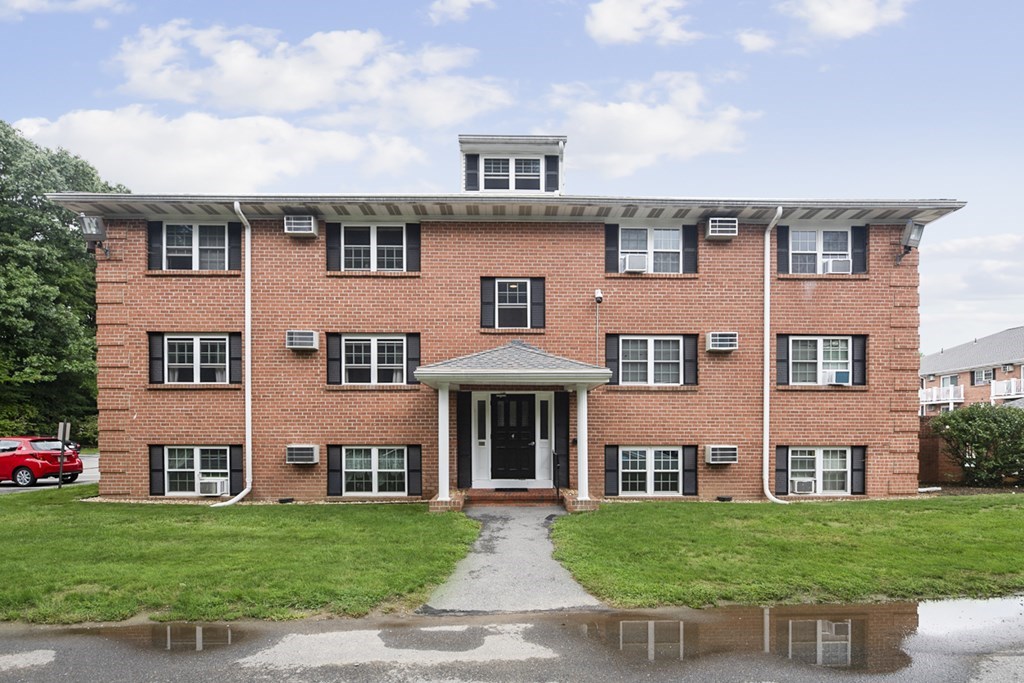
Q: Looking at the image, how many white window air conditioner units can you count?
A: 5